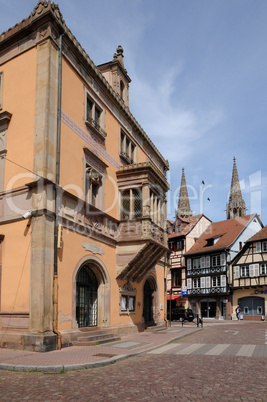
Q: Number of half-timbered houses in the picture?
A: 3